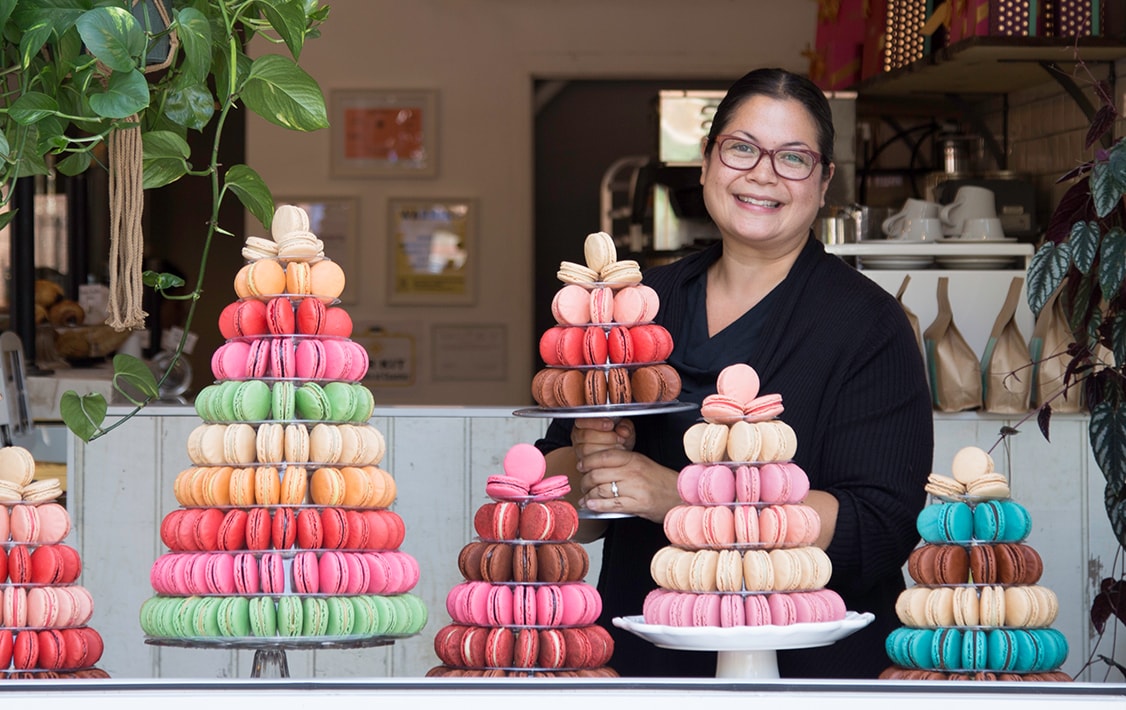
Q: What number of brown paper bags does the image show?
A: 5